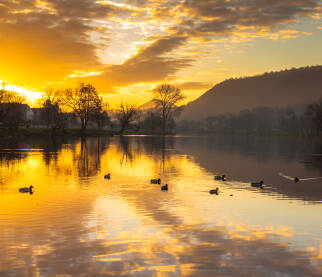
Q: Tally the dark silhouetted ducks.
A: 8